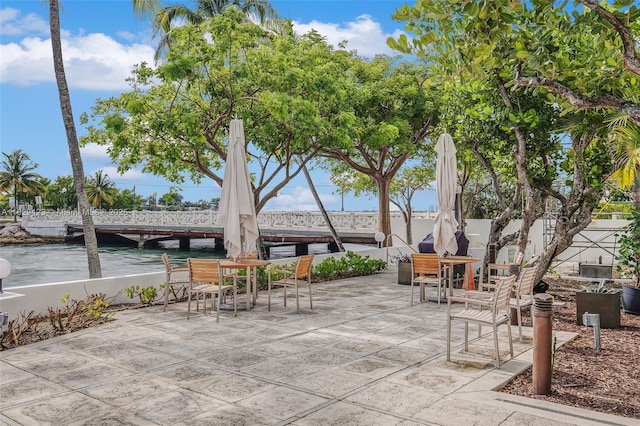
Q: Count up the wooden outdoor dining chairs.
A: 8